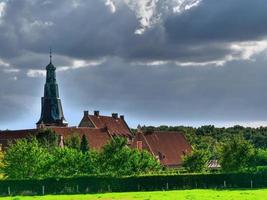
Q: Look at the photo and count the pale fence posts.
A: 9